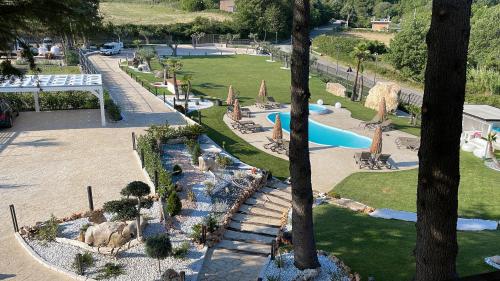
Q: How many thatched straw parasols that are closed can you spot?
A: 6